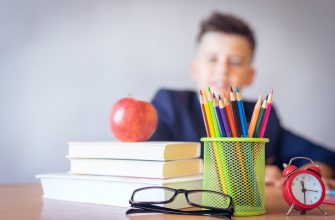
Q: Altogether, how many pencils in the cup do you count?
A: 11